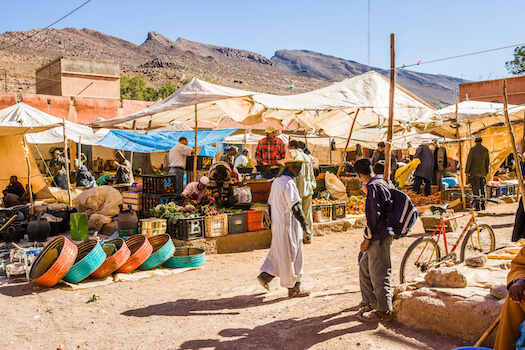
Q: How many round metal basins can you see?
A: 6